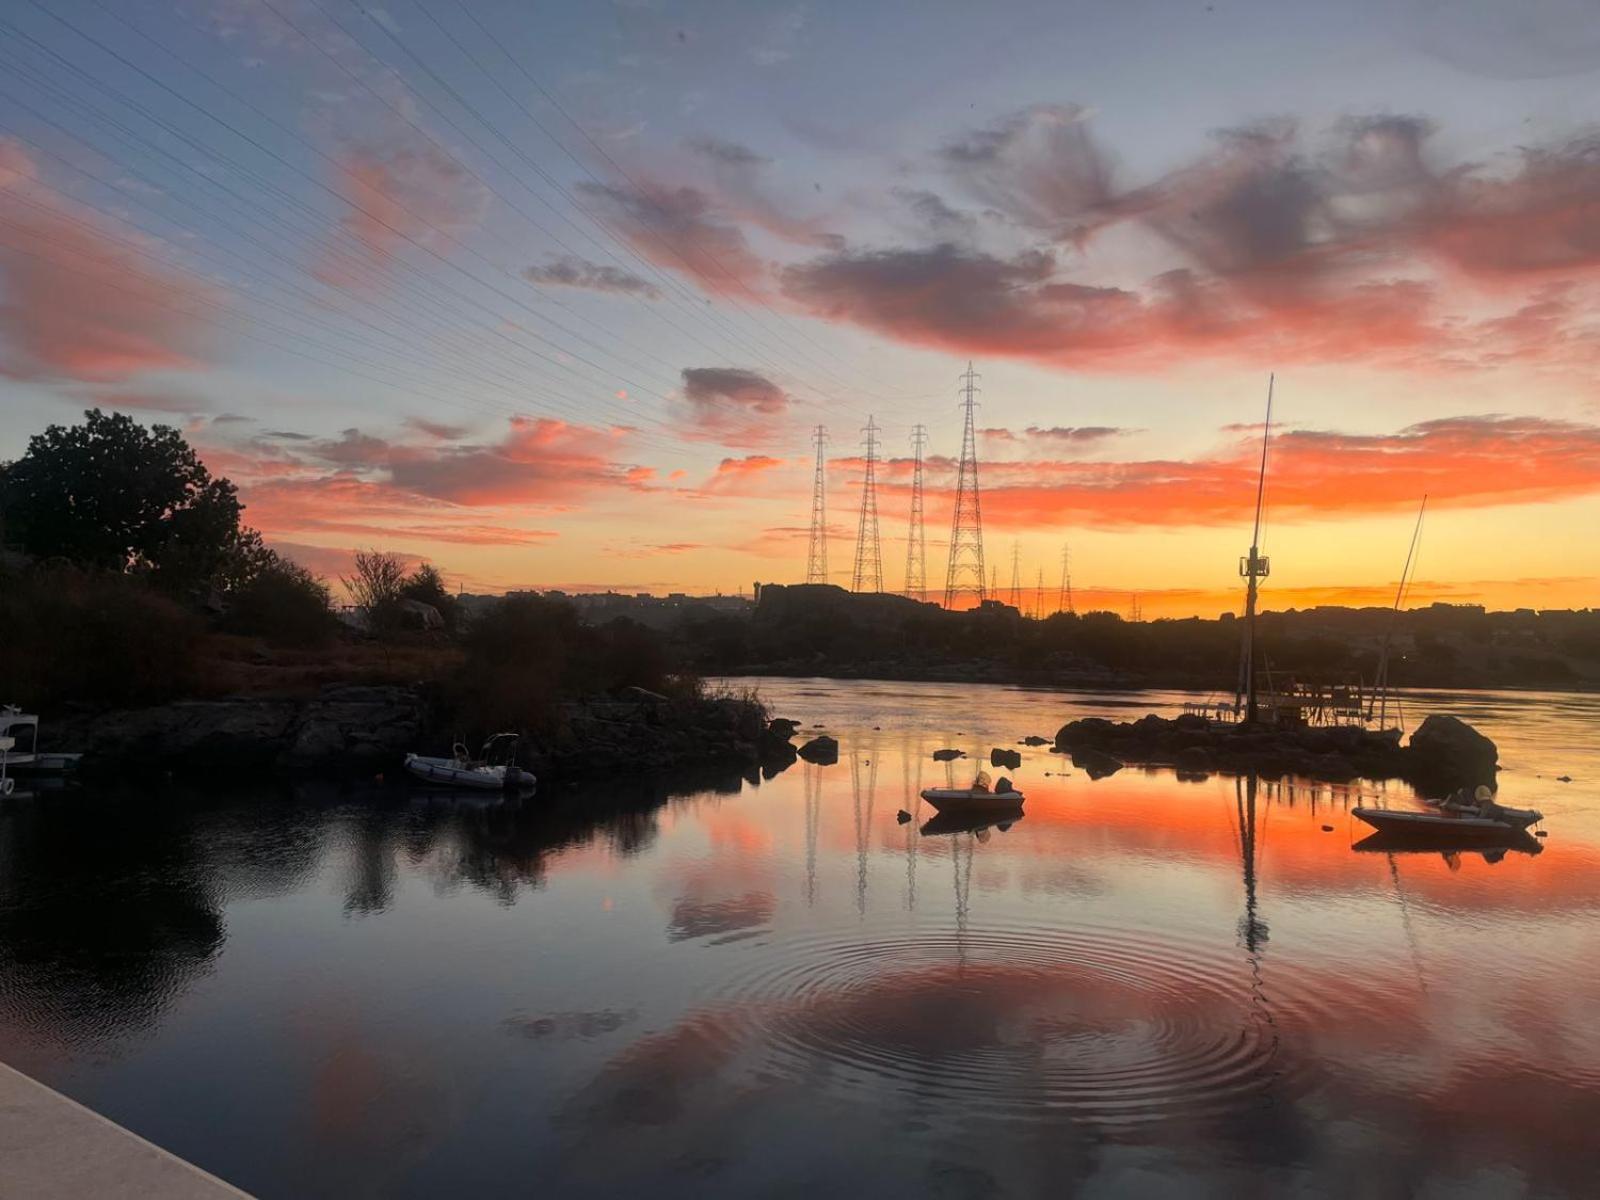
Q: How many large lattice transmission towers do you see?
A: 4